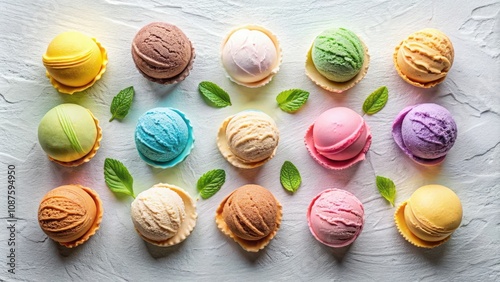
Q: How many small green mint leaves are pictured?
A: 8